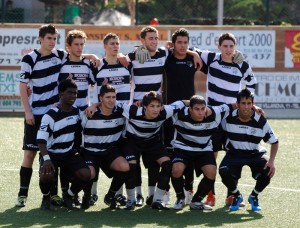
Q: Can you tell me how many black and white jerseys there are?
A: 10